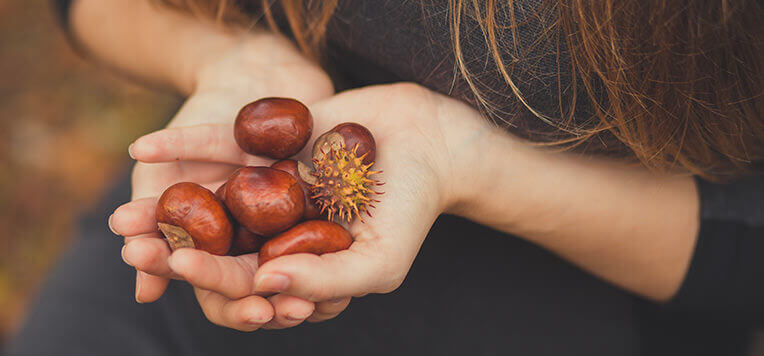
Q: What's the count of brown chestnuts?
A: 7